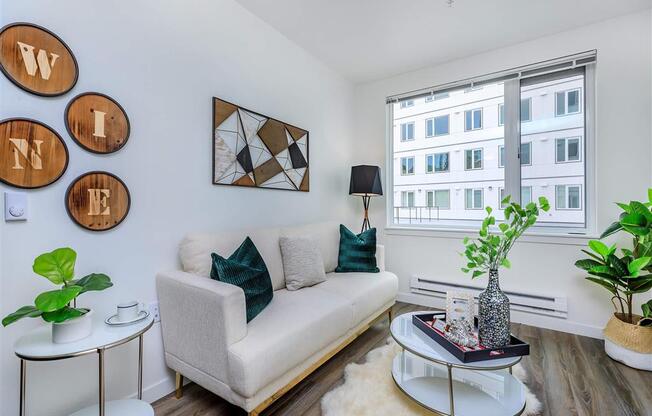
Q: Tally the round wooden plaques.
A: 4